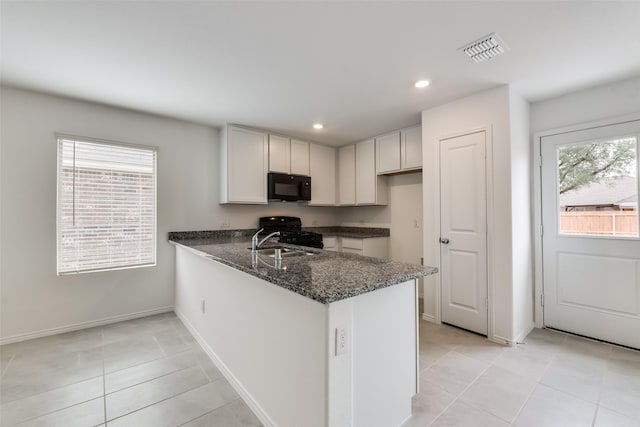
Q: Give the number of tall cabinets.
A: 4